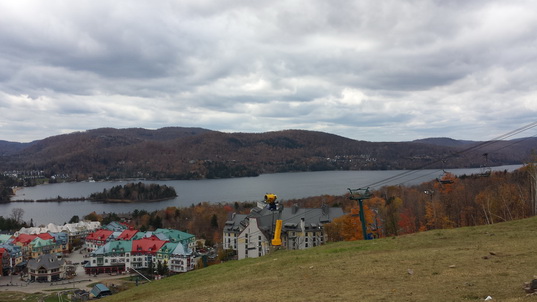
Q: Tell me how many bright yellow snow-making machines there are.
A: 1